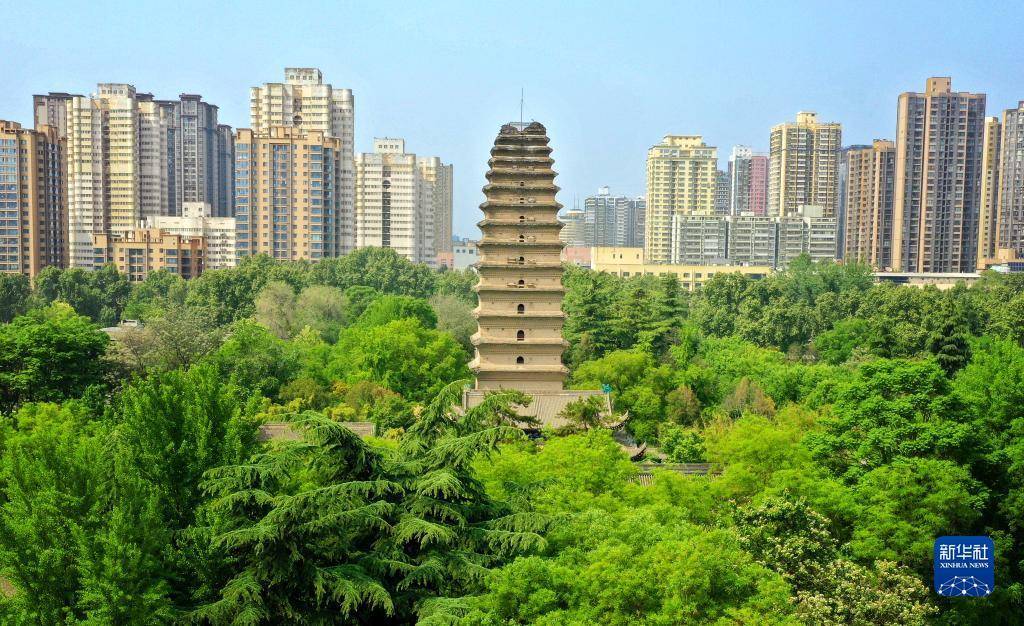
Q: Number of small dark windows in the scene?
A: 9